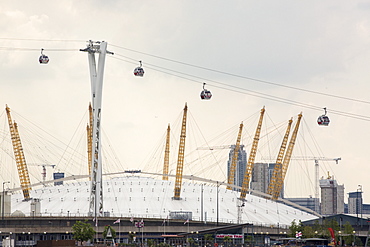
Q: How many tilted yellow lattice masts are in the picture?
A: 10